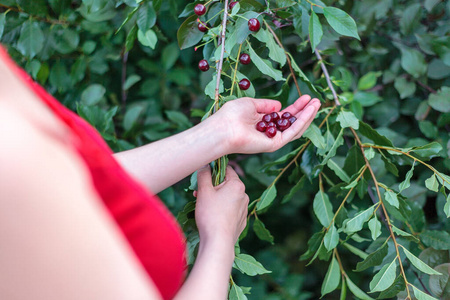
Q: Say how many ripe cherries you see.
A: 15